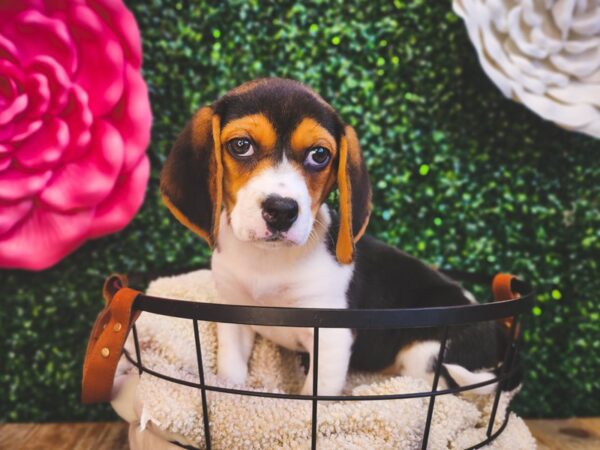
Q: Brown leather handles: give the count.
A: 2